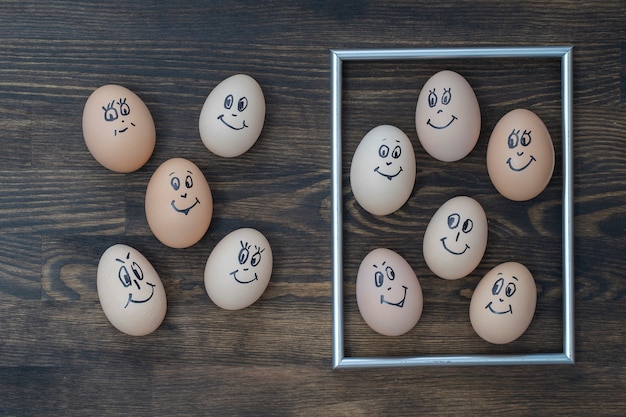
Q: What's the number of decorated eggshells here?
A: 11